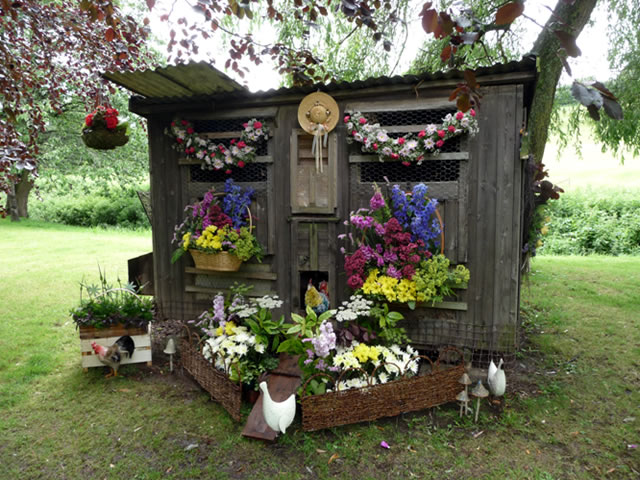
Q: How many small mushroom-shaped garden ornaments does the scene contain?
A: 4